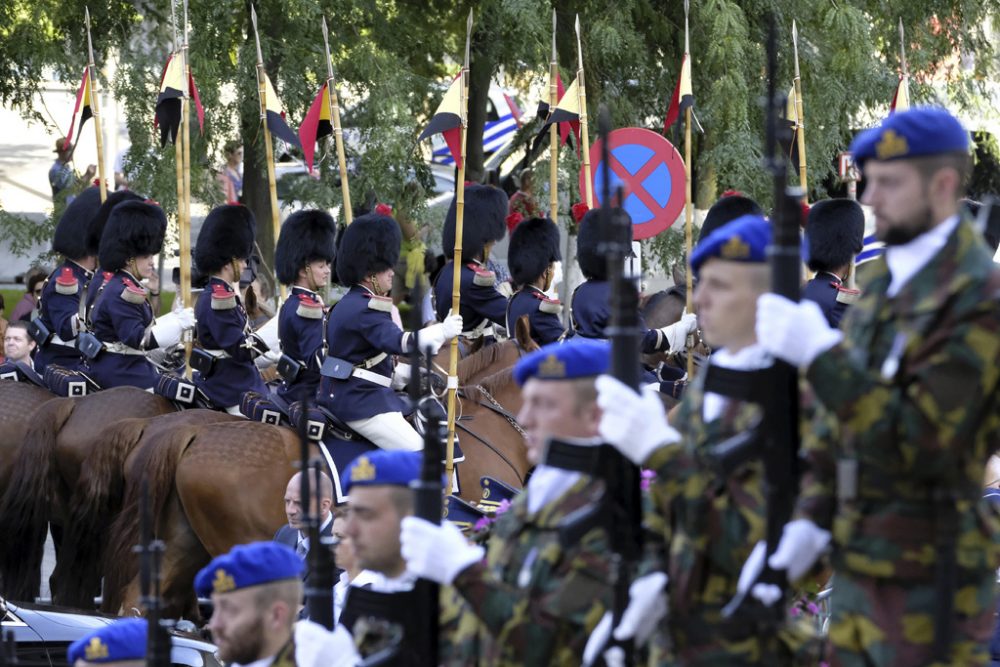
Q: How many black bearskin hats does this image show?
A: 11